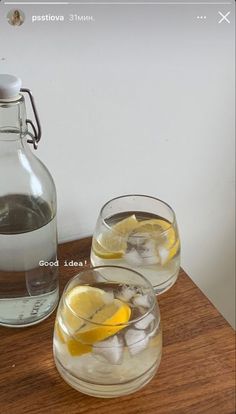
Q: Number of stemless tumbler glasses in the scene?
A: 2